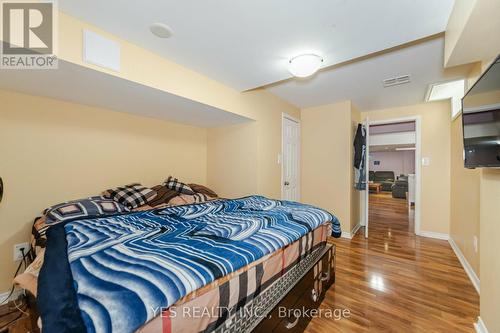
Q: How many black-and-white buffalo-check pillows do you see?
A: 2